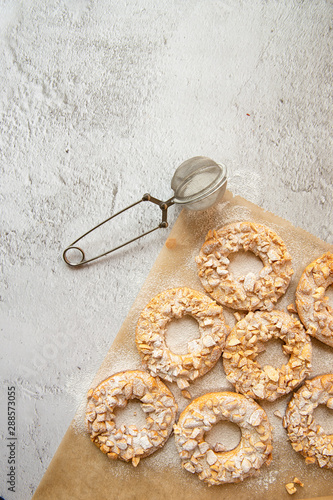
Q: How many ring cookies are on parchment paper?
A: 7